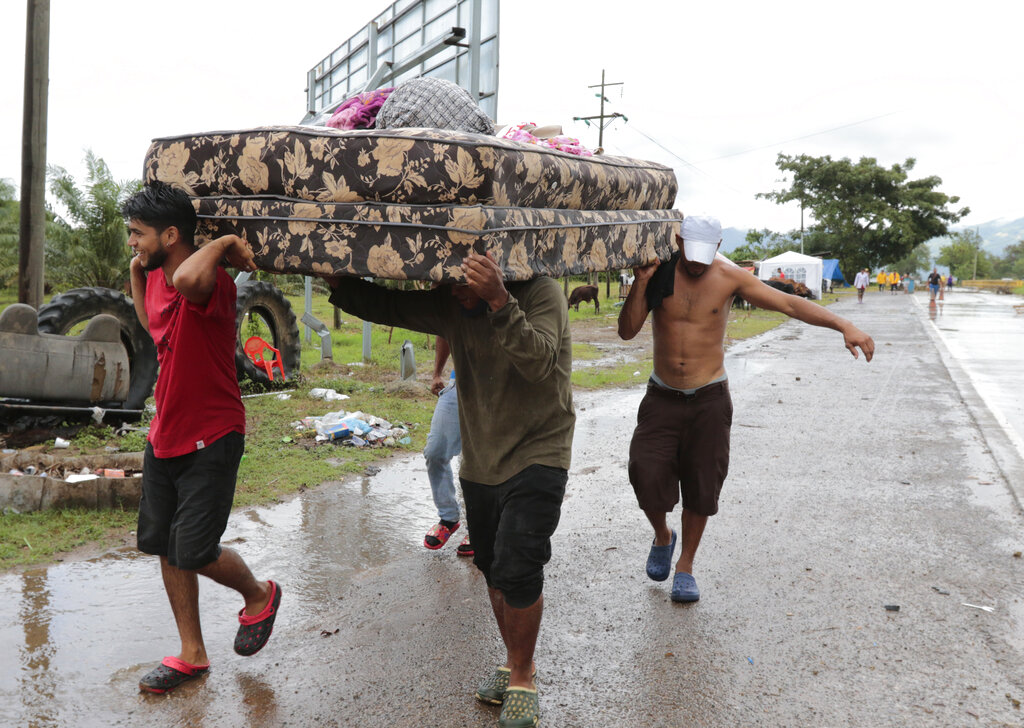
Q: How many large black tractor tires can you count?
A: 2